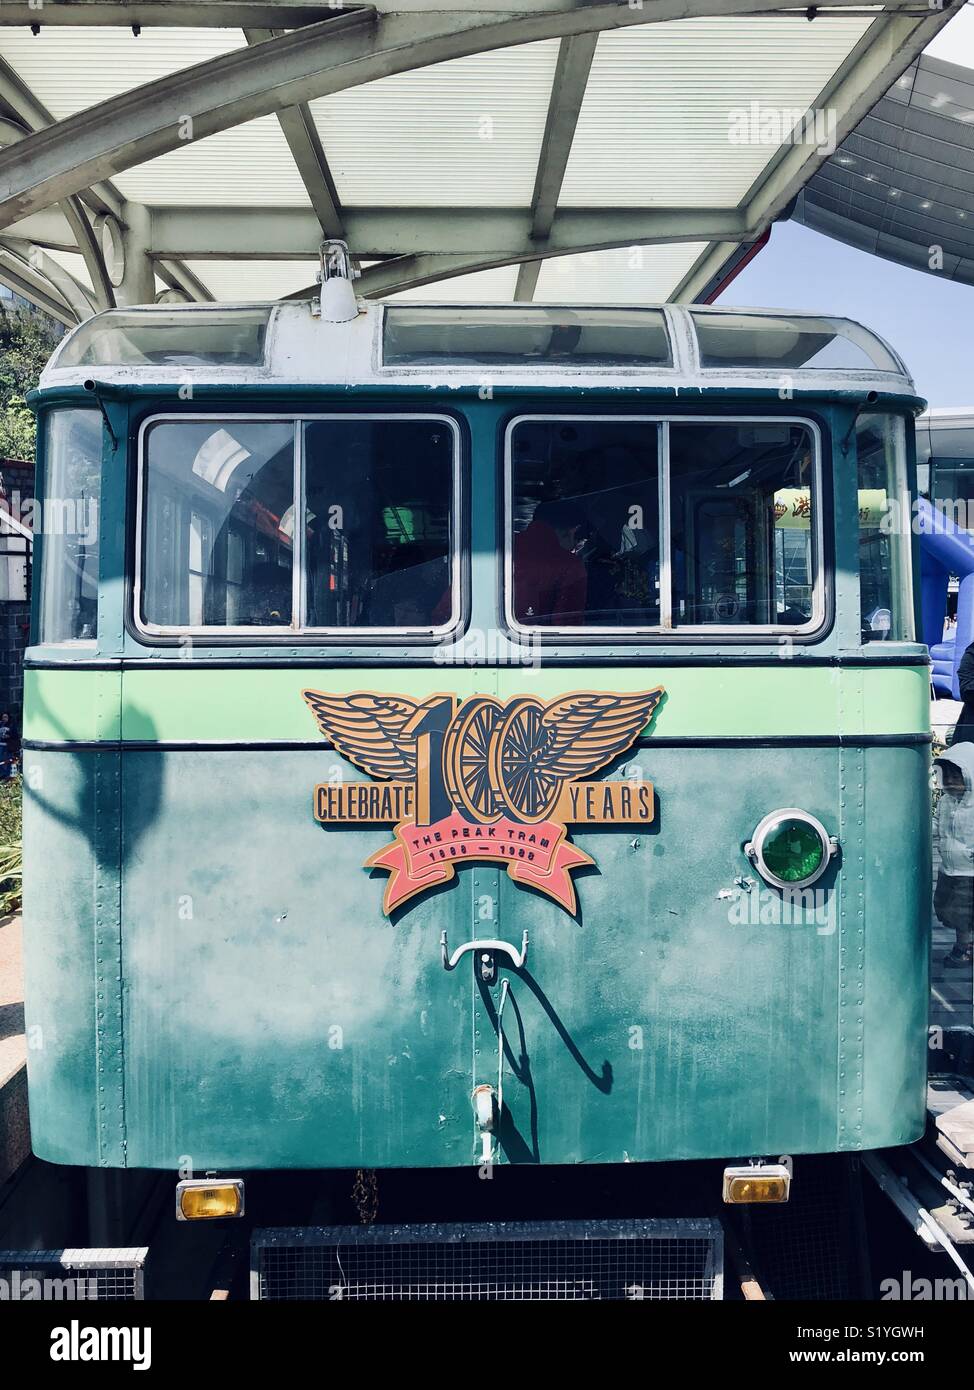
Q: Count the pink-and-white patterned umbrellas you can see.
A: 0